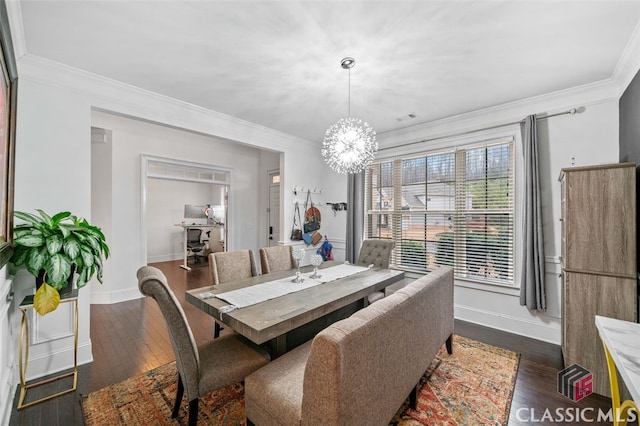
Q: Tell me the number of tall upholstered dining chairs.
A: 4